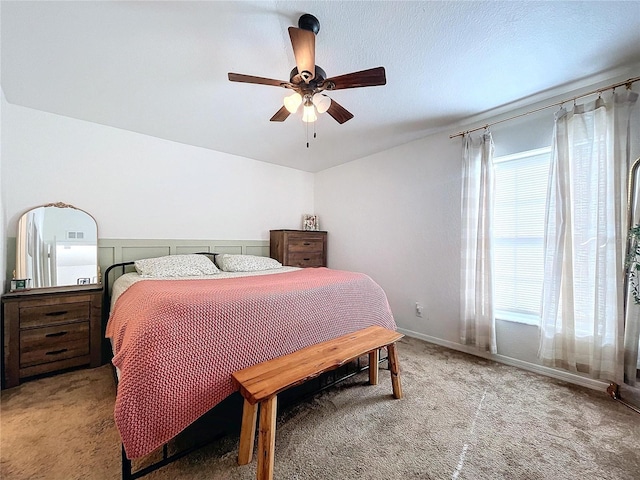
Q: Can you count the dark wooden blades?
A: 5